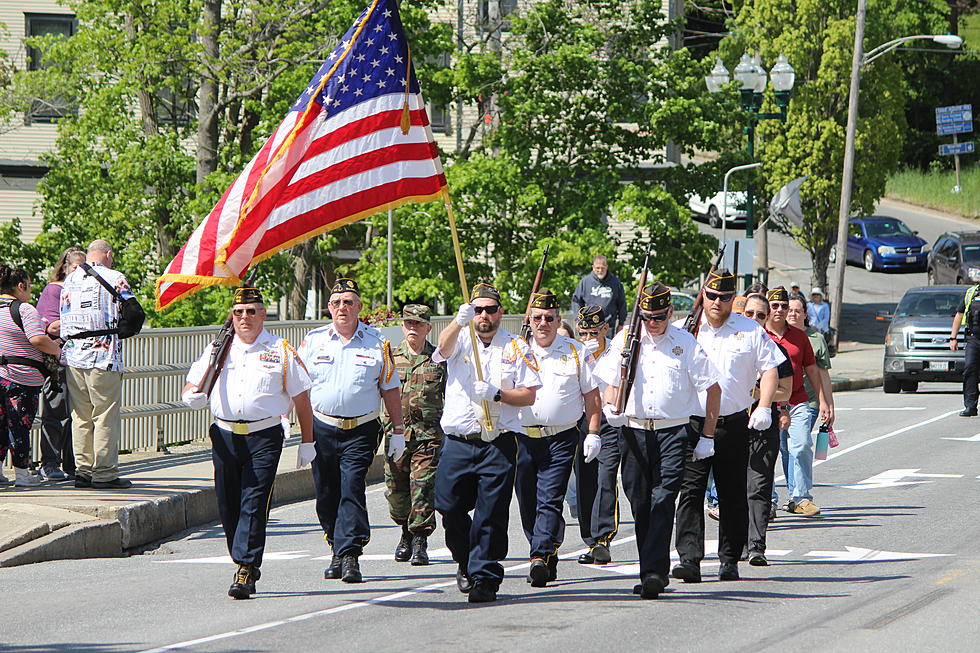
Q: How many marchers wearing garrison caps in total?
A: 8